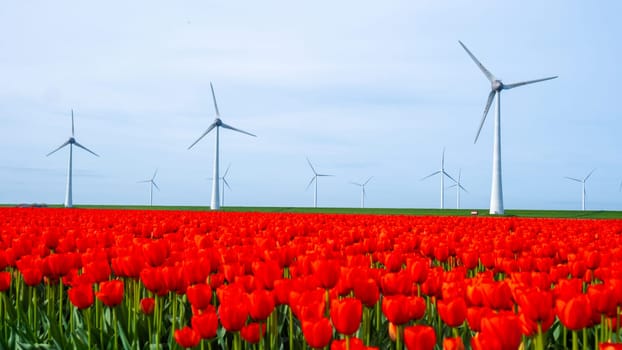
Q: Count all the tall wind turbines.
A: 3